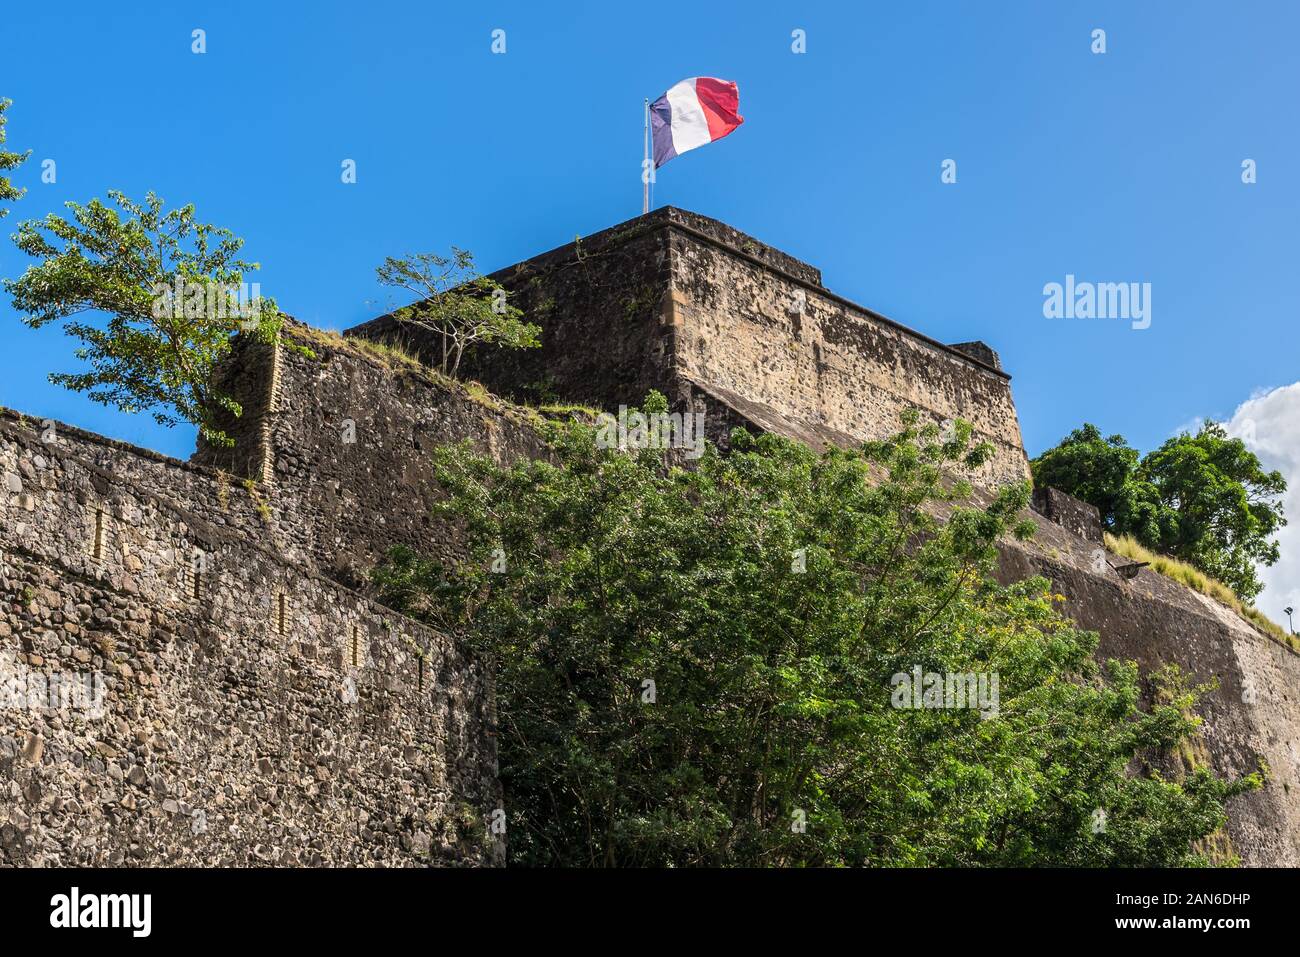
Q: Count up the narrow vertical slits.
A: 5